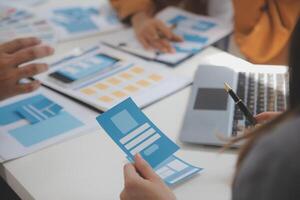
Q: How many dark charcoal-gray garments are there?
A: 1